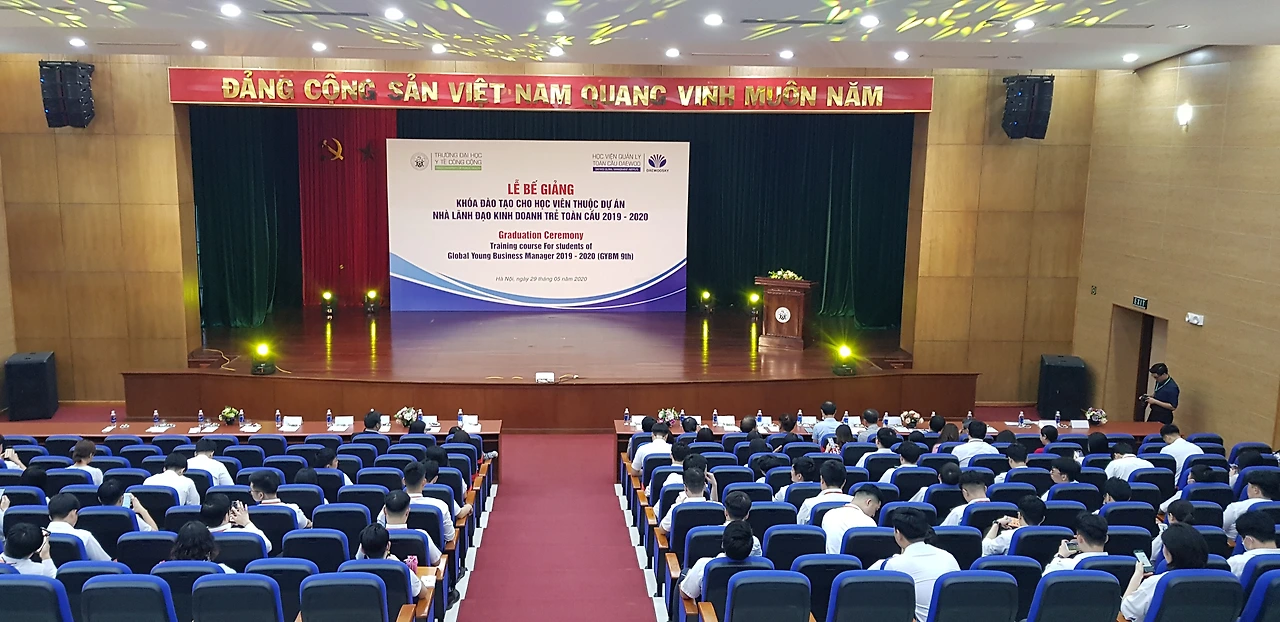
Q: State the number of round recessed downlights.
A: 15